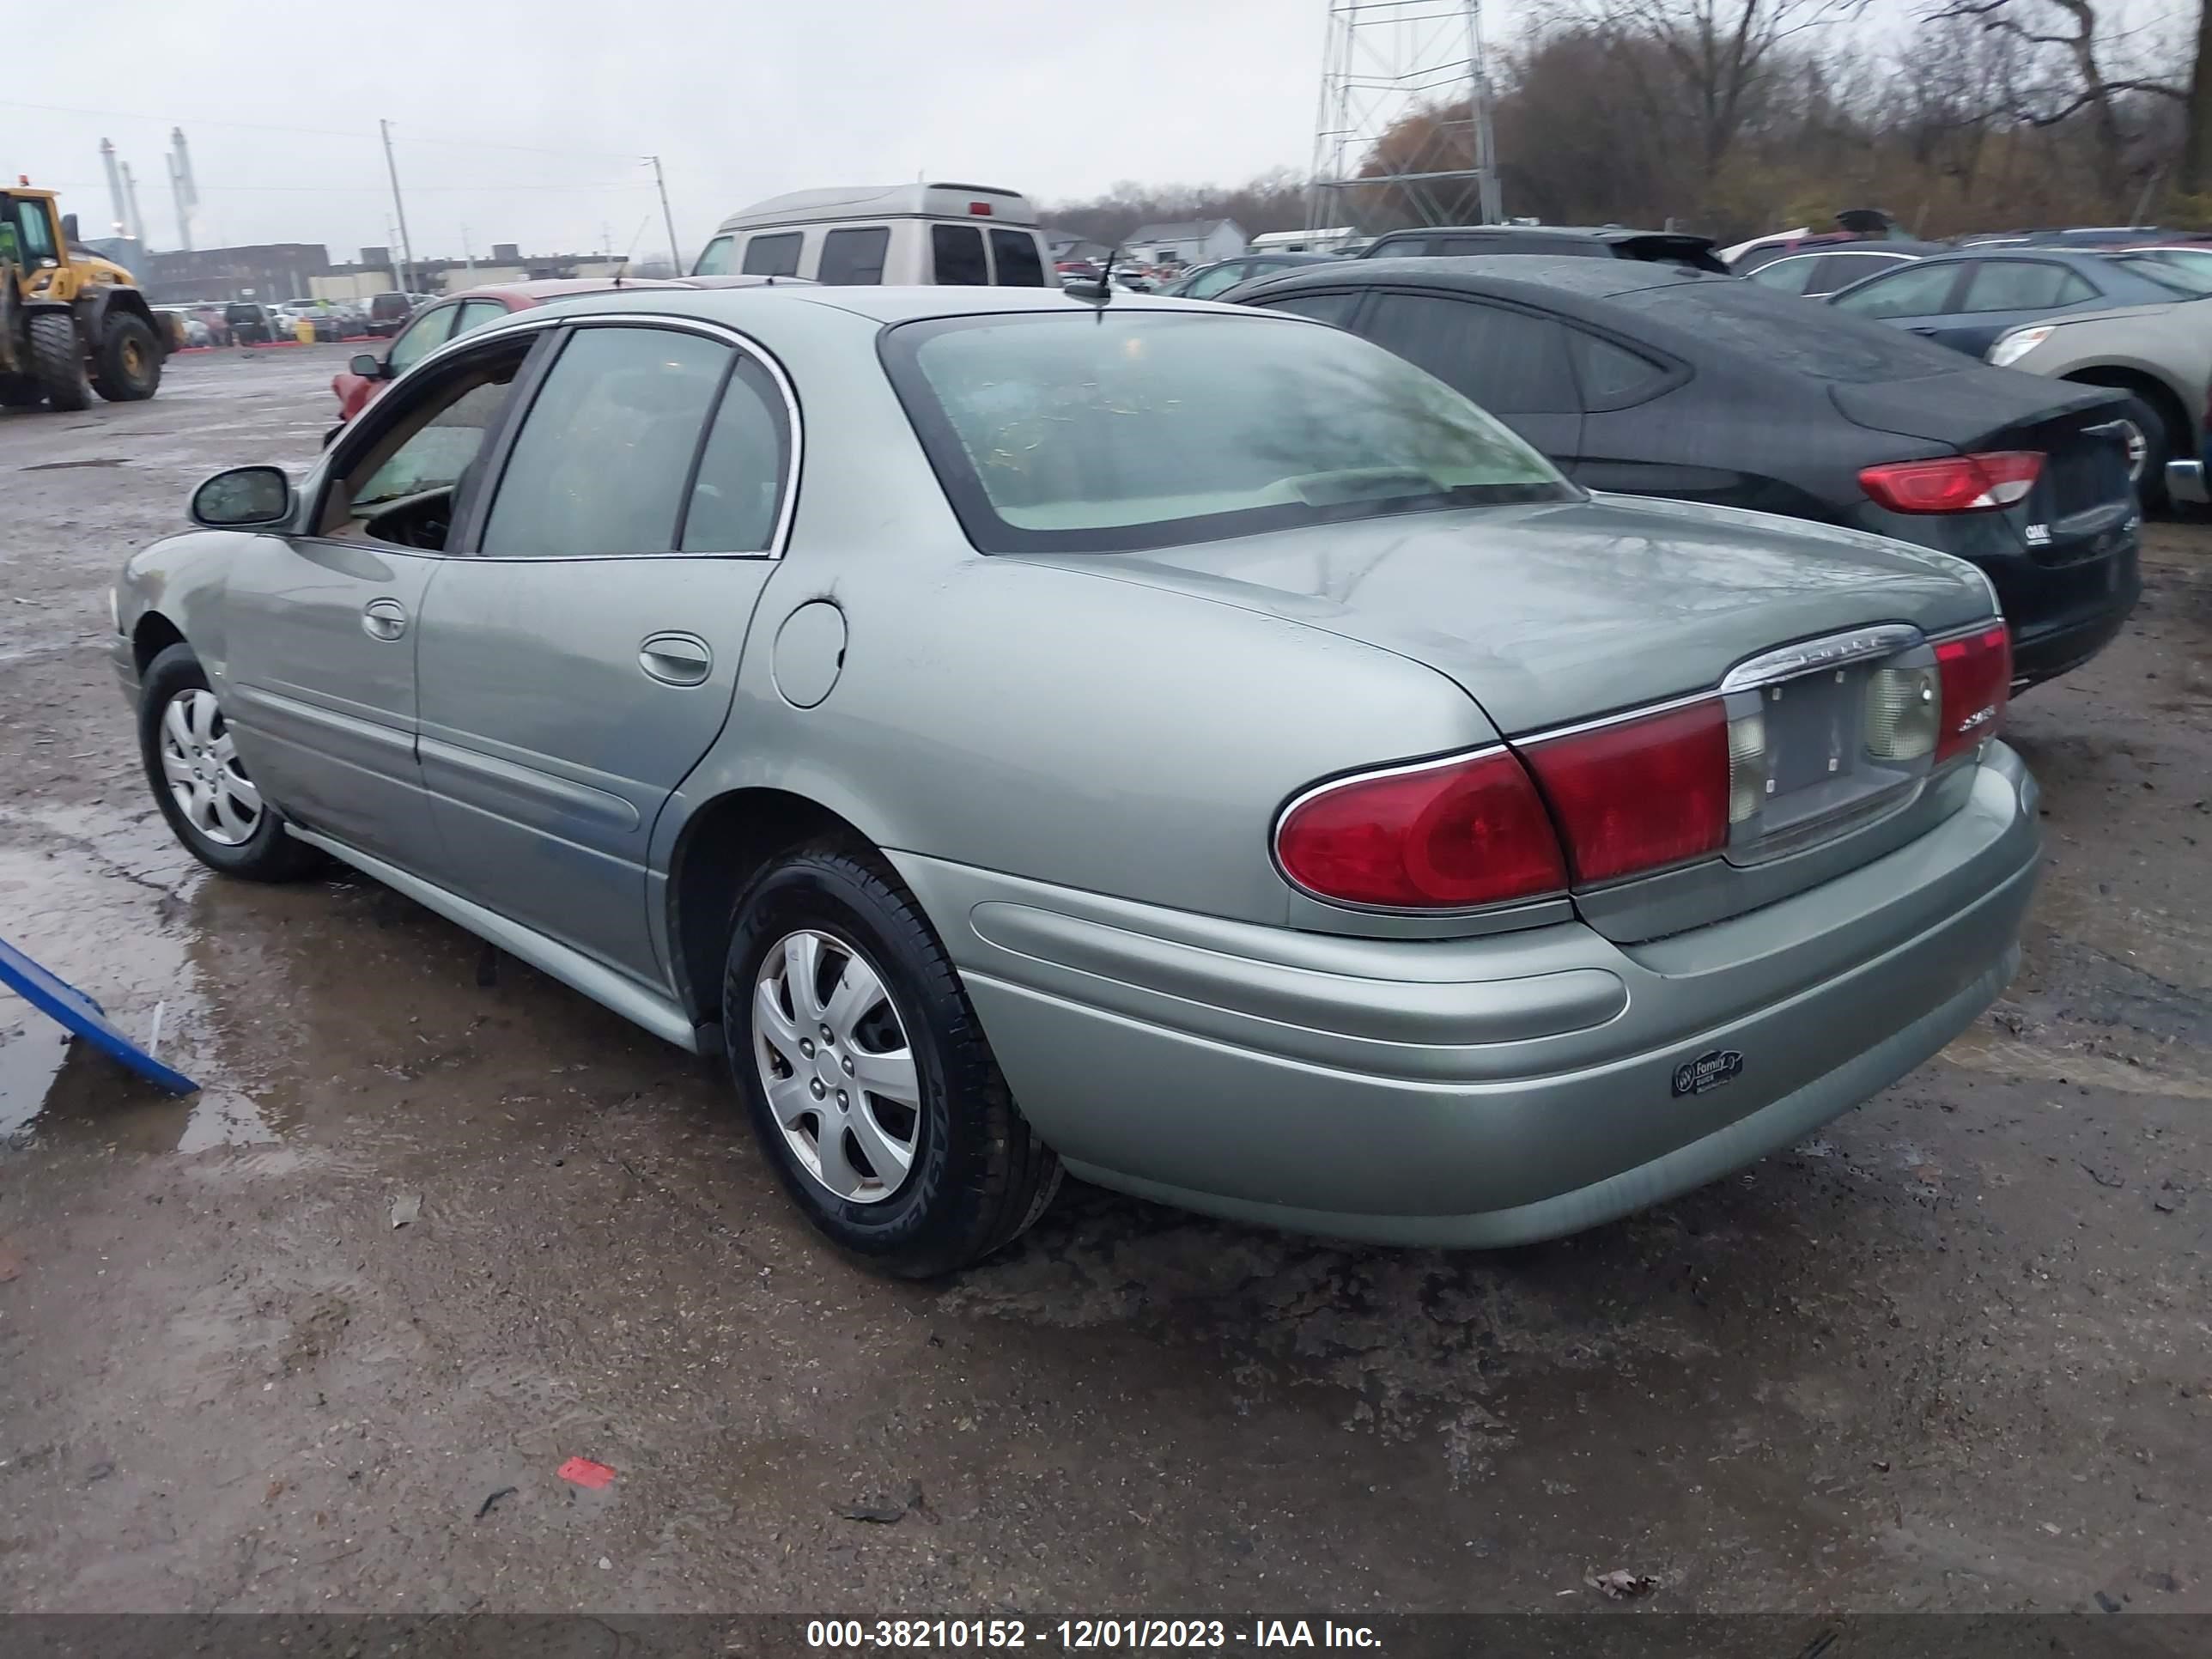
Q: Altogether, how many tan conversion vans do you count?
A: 1